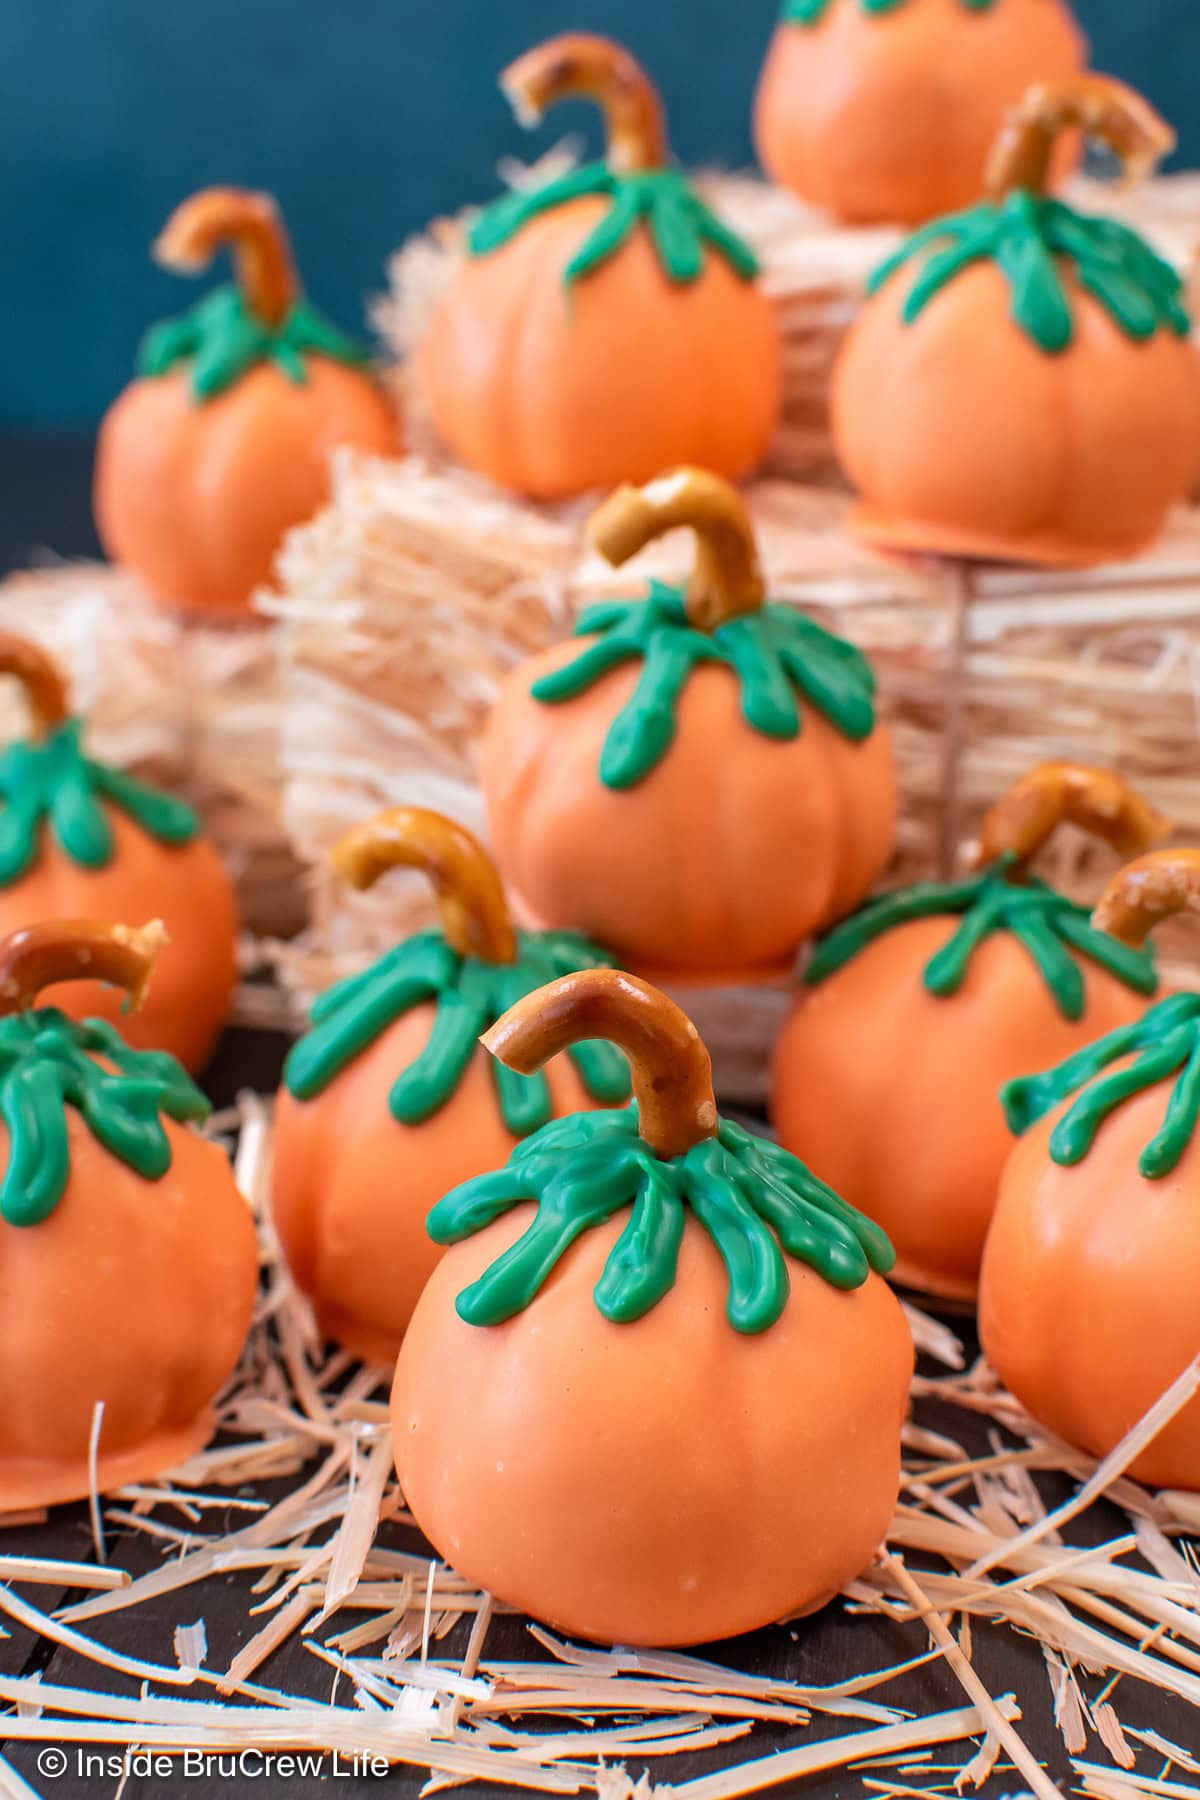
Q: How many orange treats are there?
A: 11